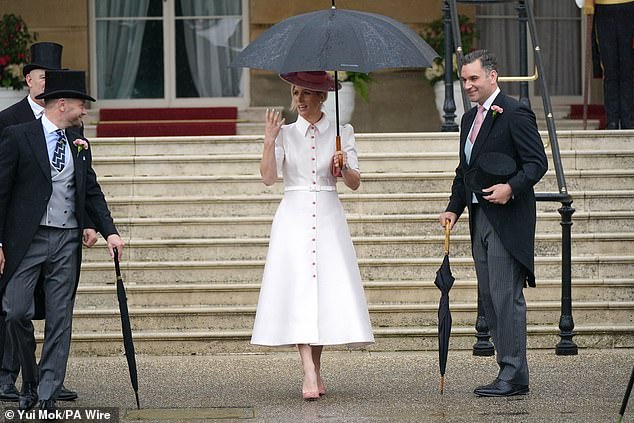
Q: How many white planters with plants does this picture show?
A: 3